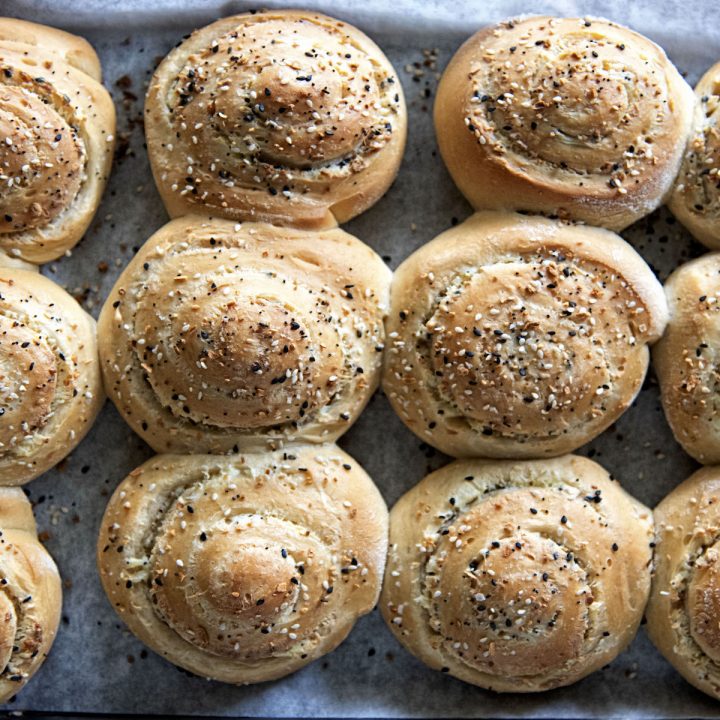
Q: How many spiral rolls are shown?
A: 12